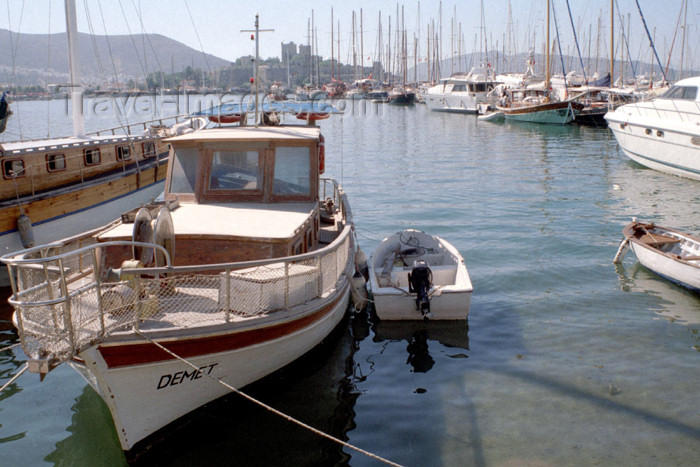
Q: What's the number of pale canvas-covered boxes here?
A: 1